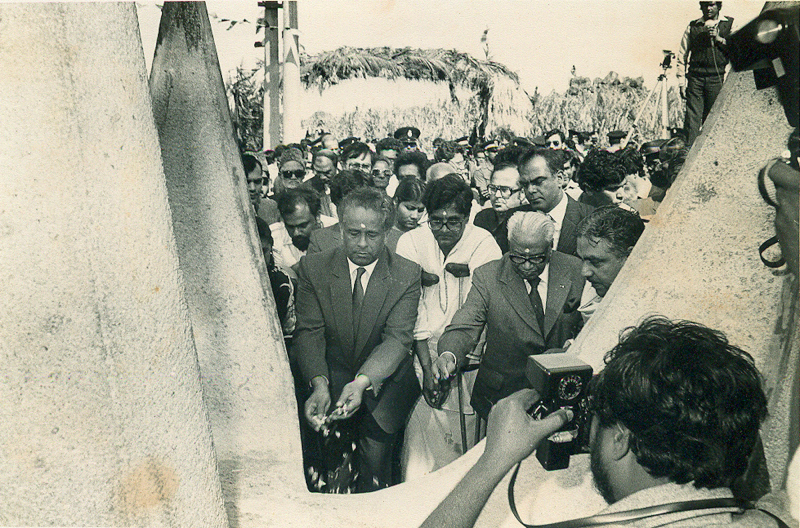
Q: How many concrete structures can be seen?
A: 3